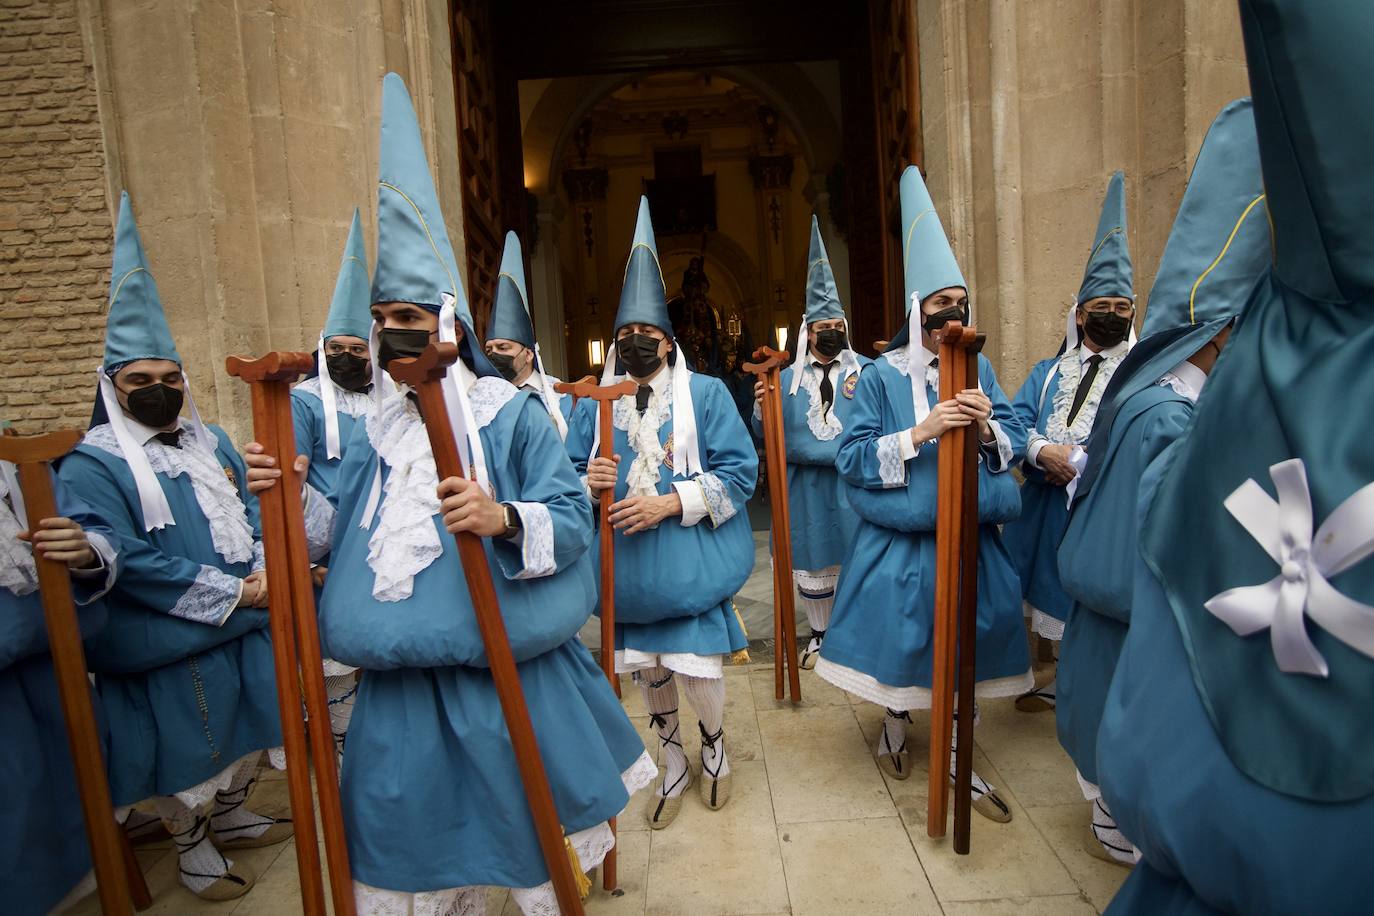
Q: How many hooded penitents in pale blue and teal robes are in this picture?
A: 11